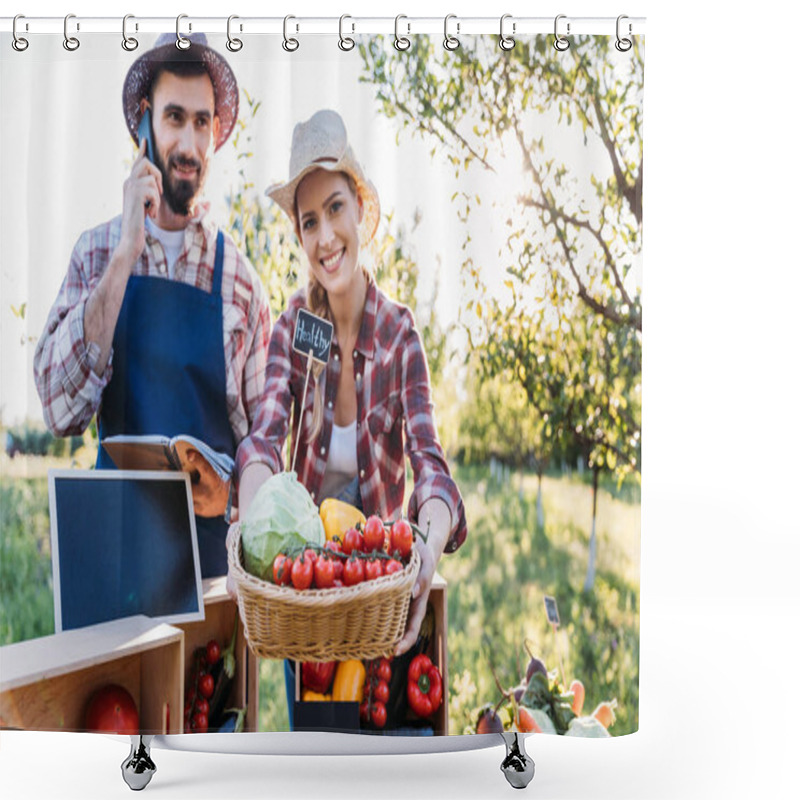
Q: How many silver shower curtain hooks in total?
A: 12